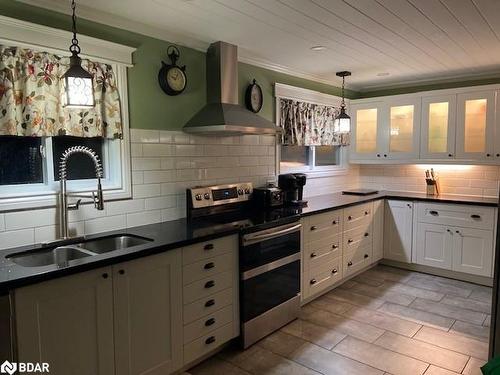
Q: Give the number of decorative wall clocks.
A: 2